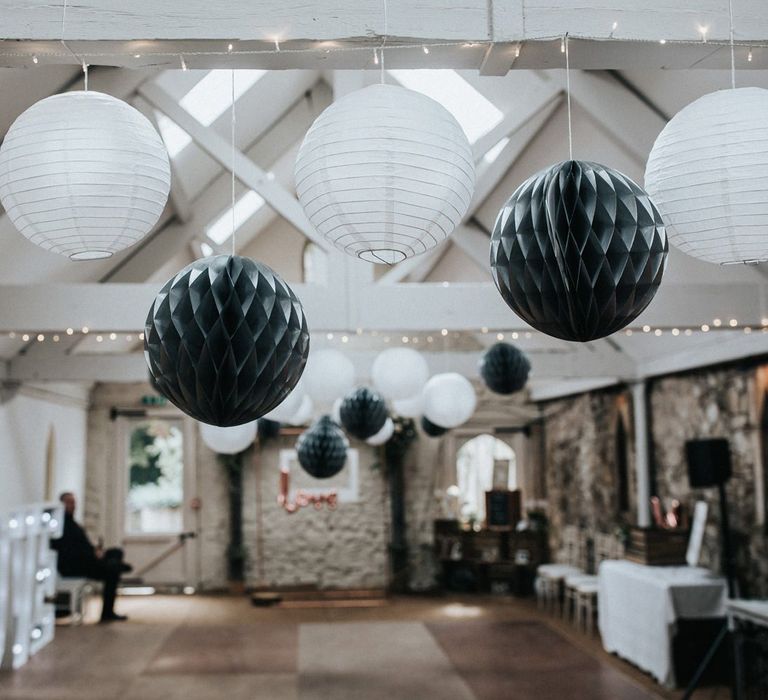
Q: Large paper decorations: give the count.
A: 5